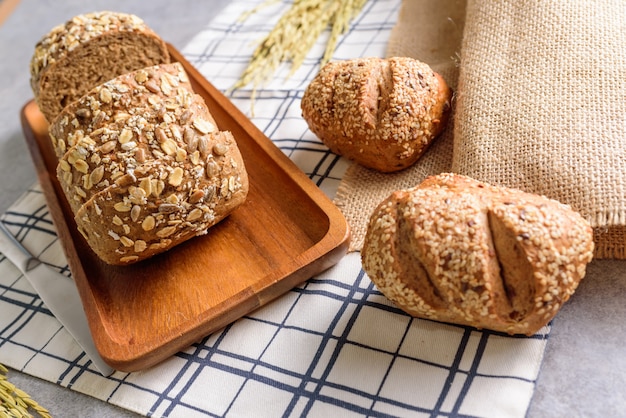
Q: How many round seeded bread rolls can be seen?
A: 2